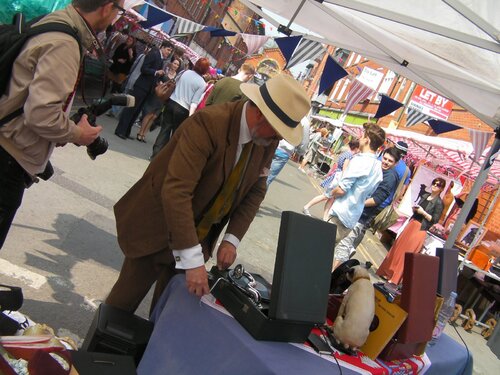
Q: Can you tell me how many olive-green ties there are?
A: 1